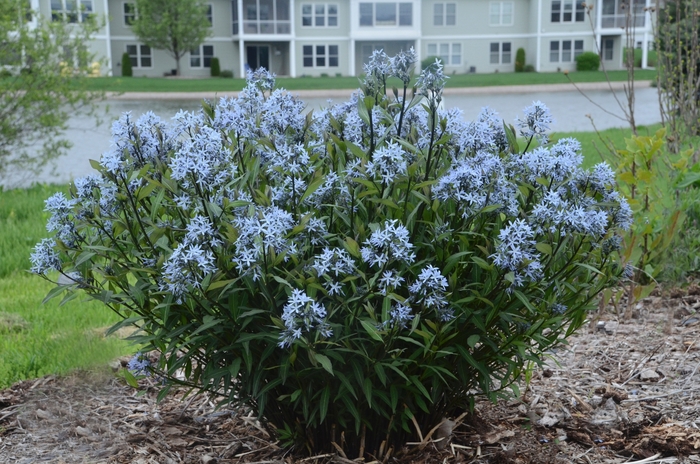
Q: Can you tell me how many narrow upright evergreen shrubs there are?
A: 3